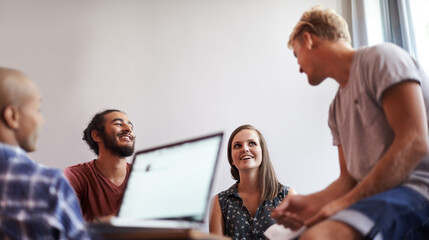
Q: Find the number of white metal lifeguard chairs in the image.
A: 0